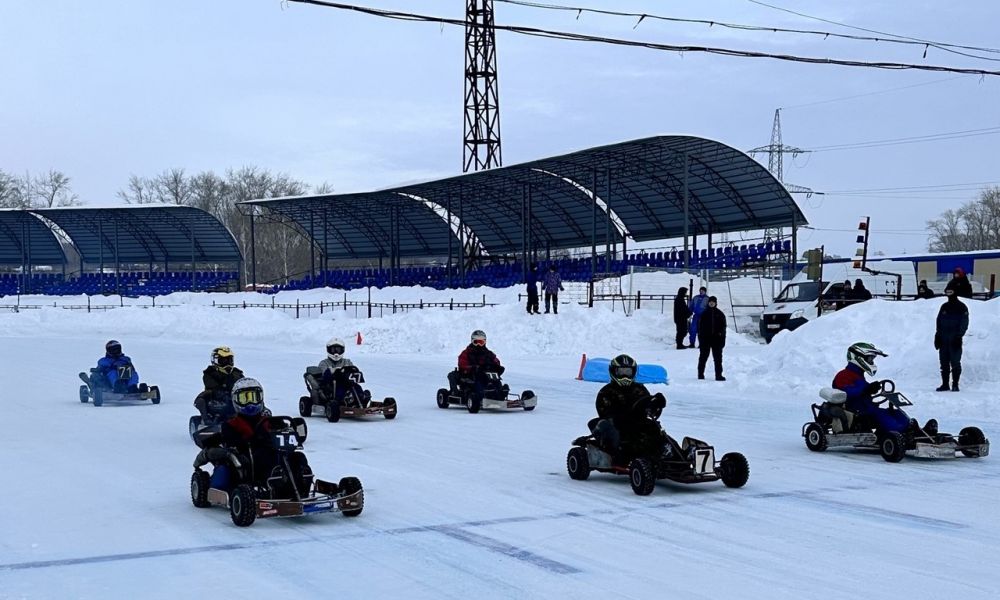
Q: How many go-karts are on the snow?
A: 7